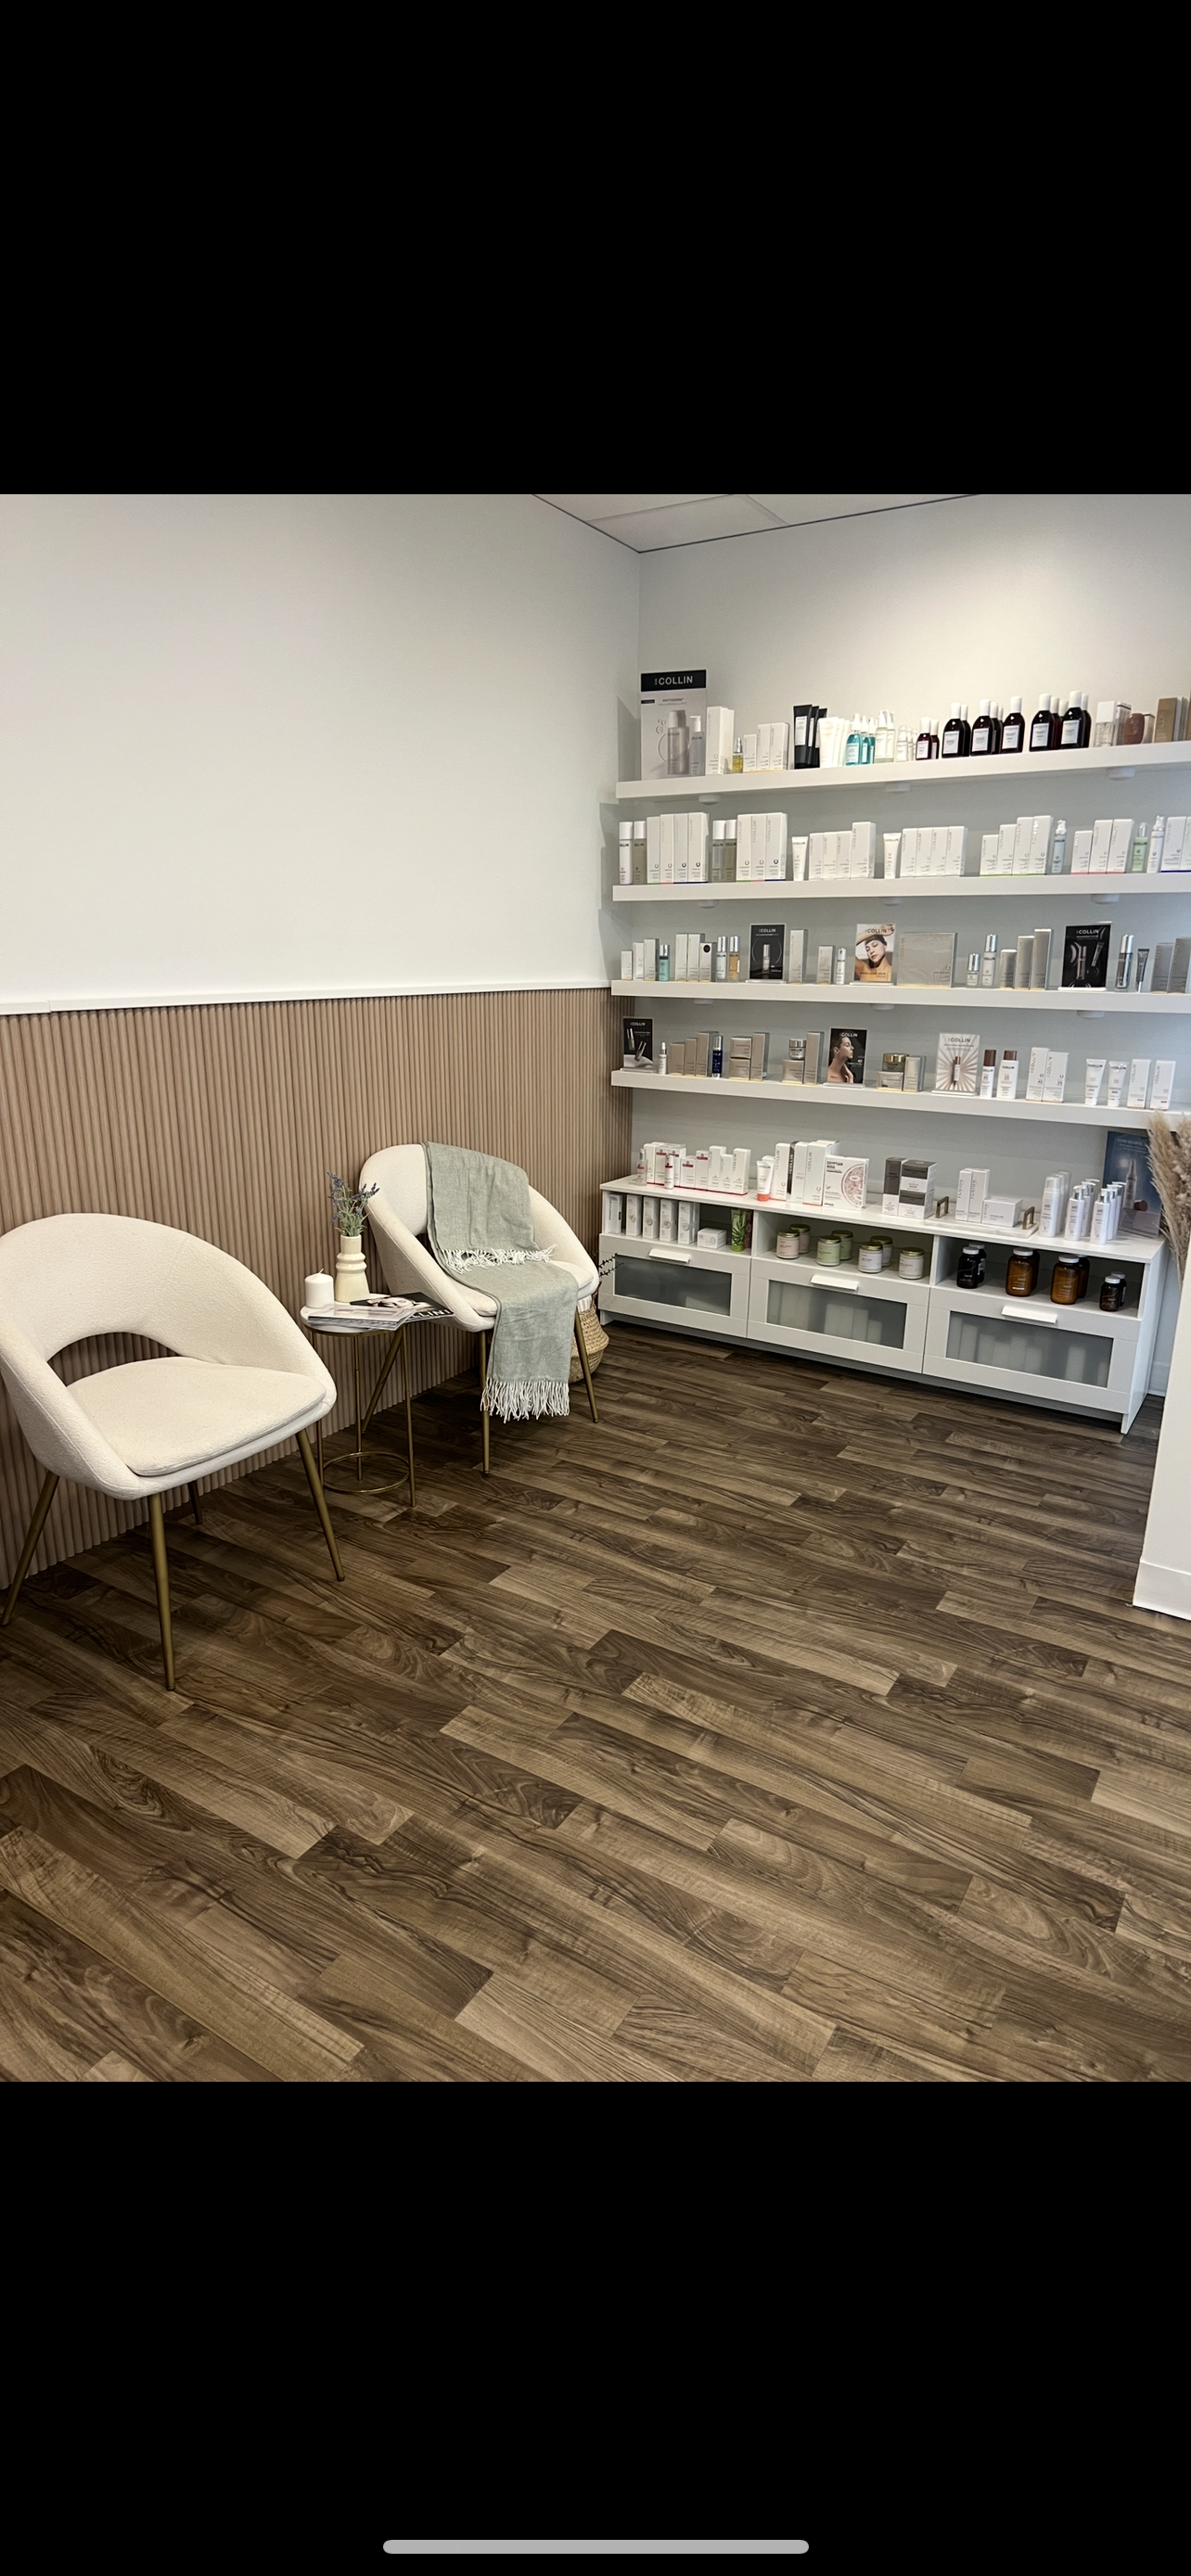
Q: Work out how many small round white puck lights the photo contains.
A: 9